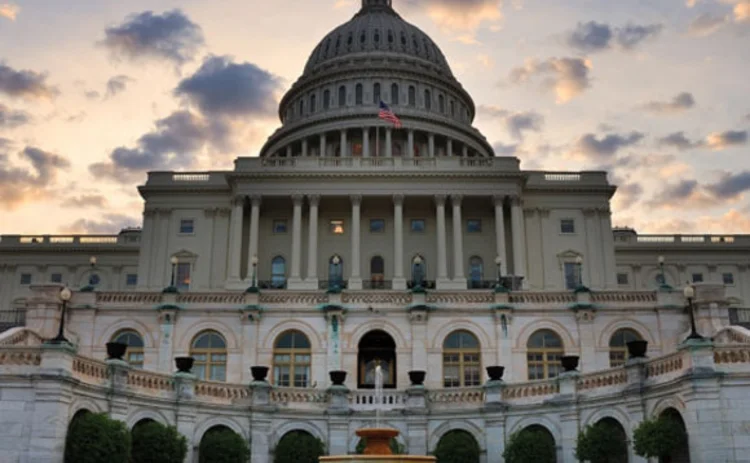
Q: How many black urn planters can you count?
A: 8